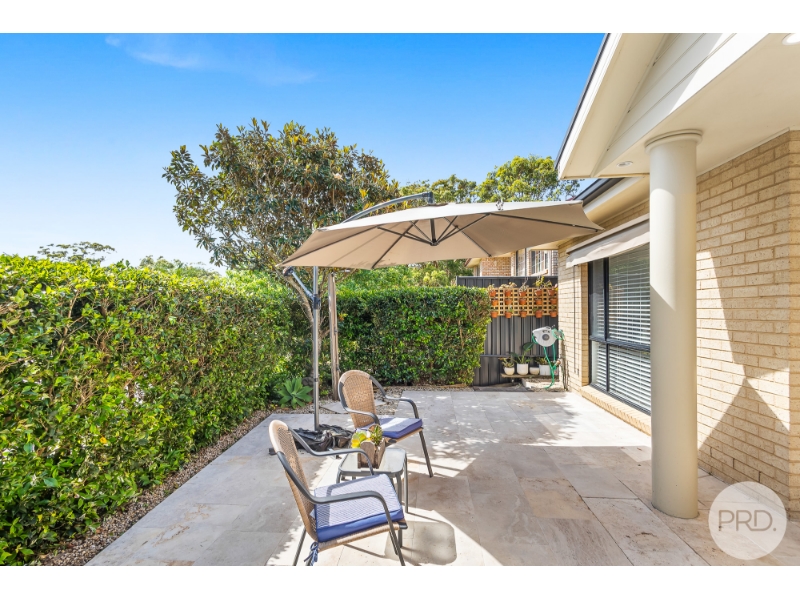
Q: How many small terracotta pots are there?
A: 15